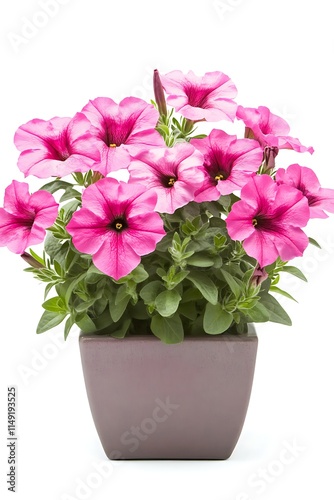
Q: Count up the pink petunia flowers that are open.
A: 10